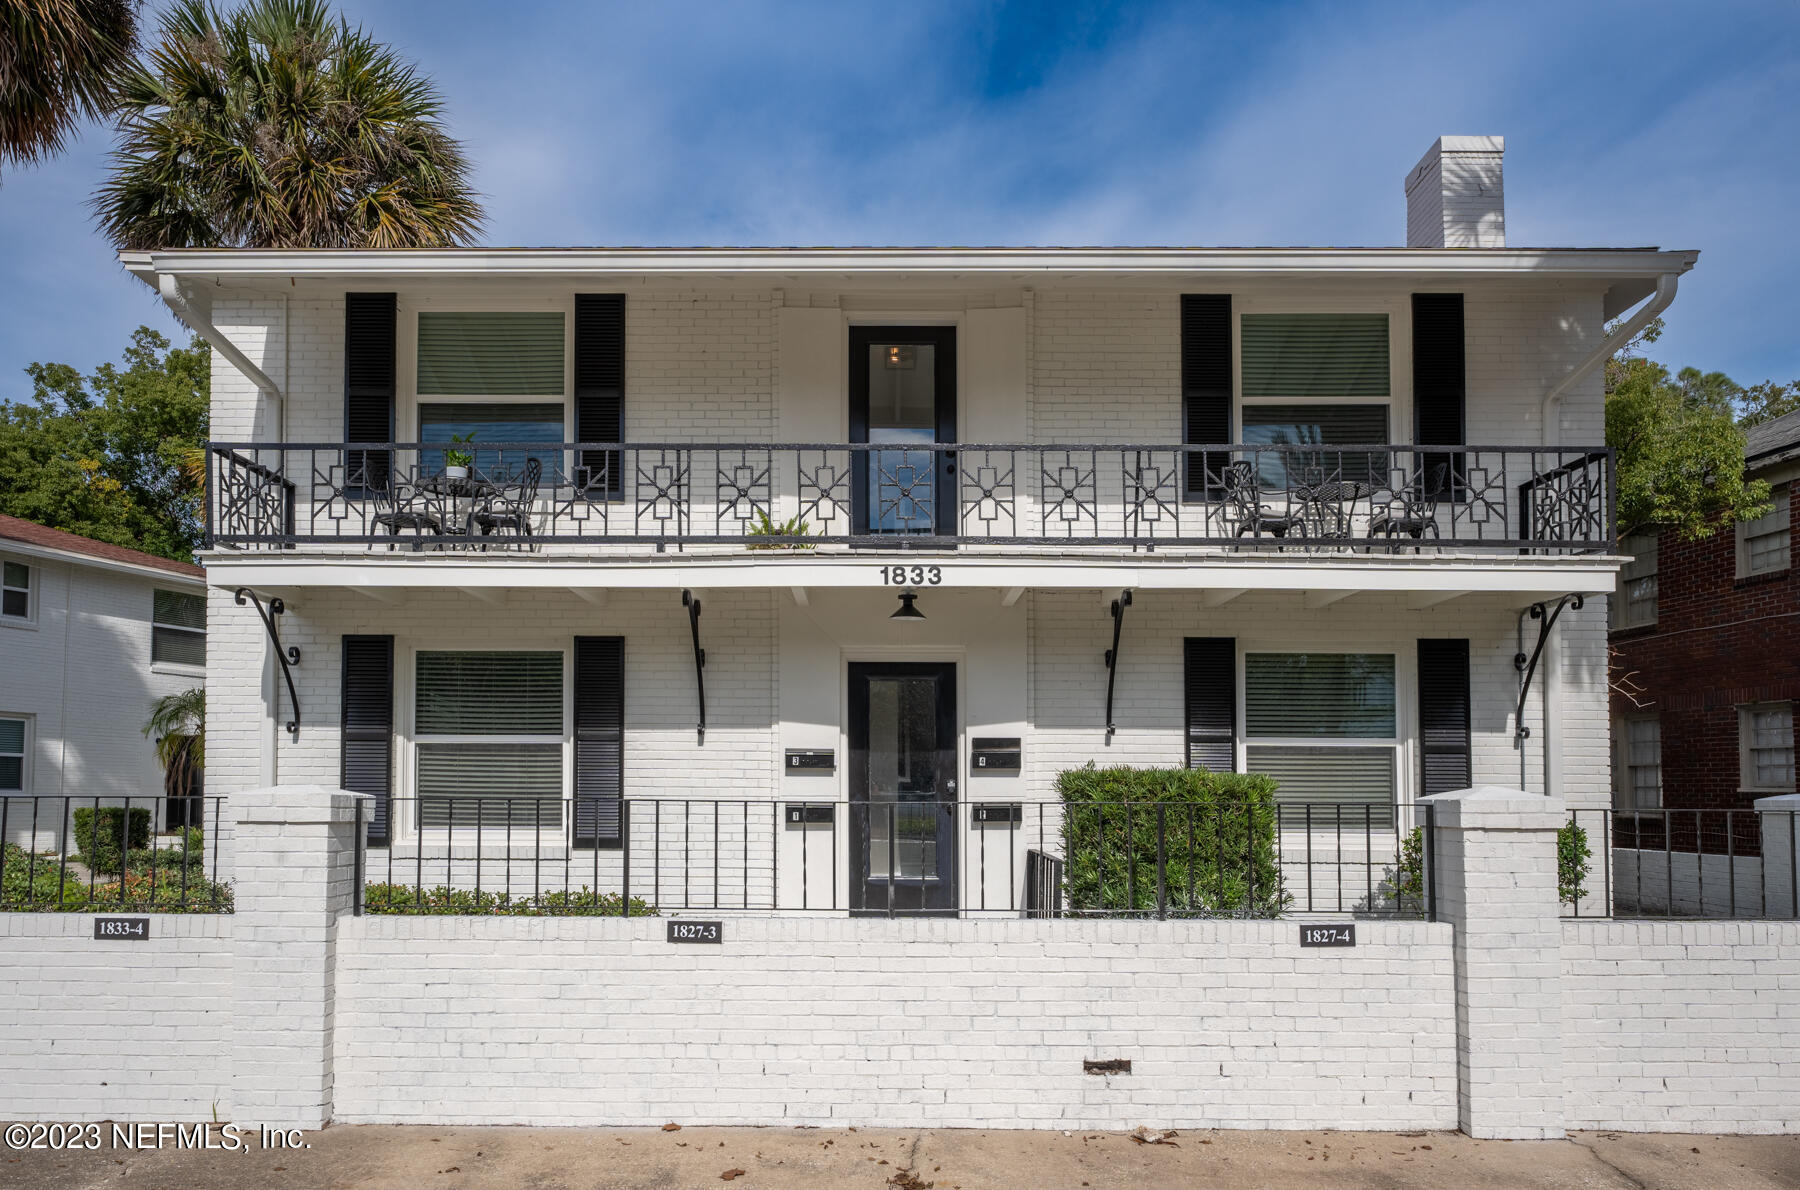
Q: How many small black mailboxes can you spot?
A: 4